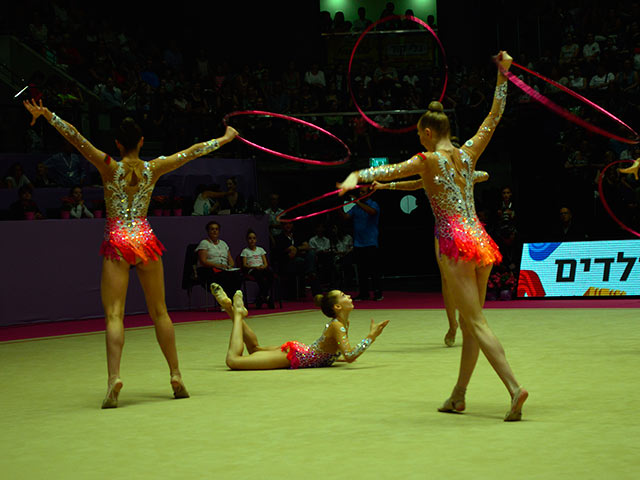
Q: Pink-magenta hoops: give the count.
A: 5